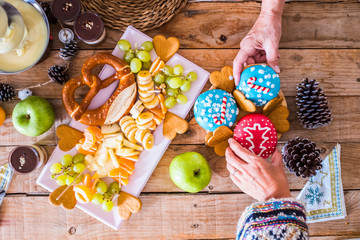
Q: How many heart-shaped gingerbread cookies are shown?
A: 11